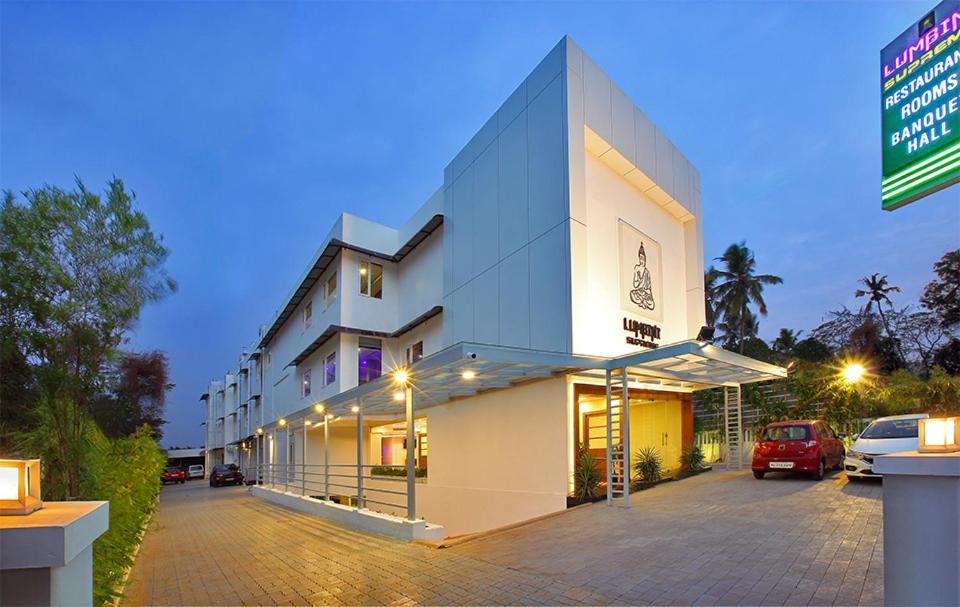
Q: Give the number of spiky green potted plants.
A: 3